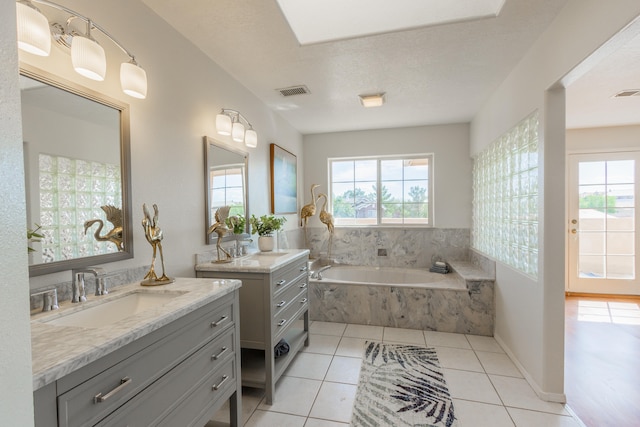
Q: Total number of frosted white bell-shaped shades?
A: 6